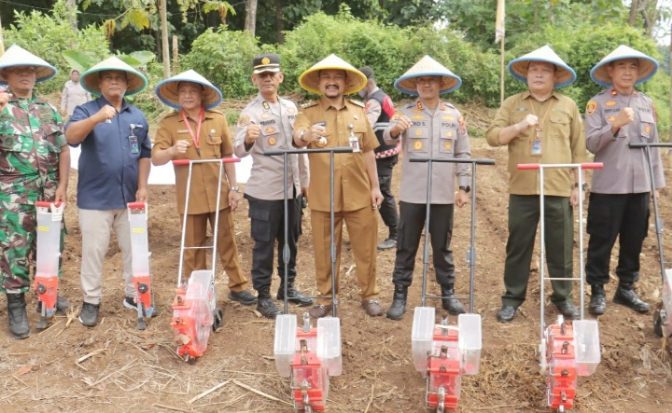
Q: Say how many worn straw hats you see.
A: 7